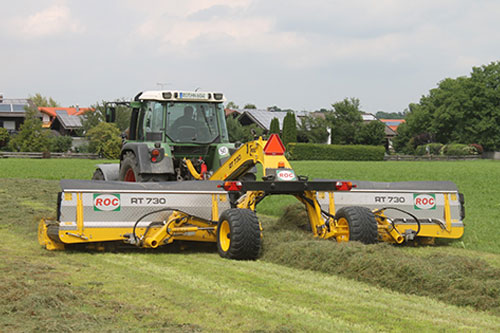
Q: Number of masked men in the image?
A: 0